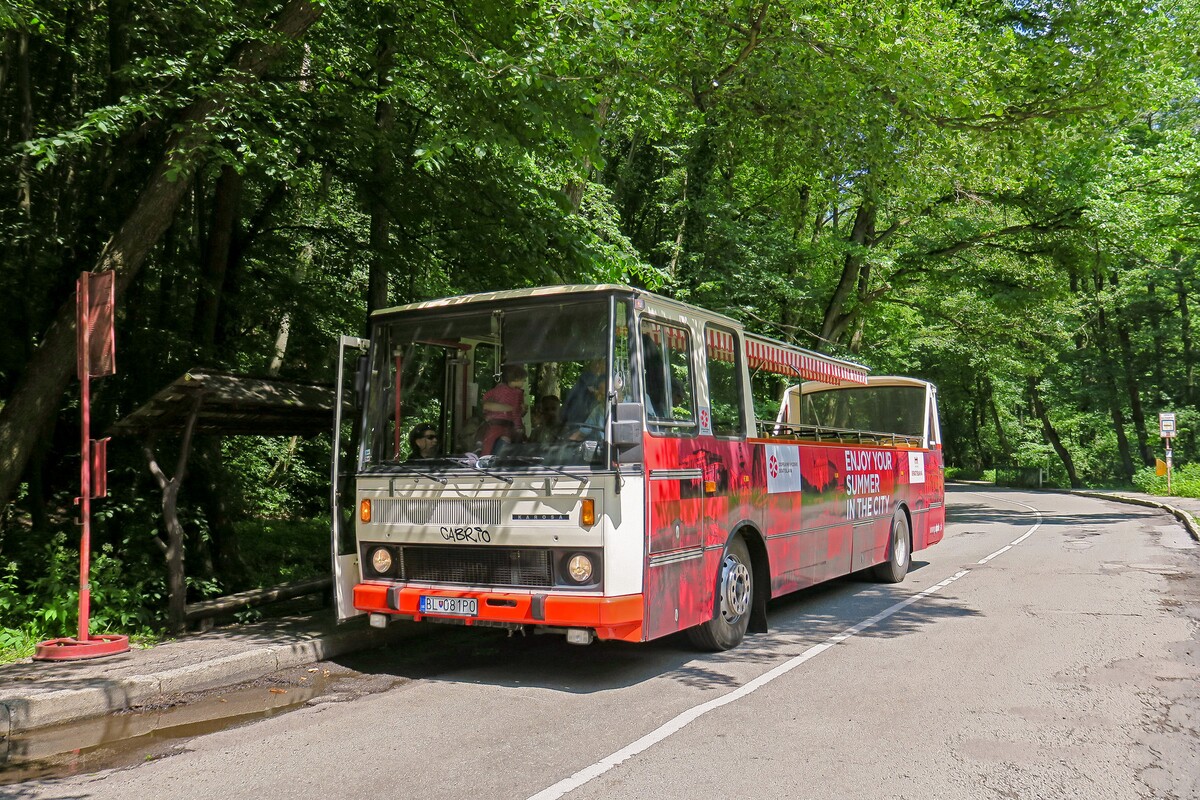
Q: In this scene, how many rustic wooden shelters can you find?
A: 1